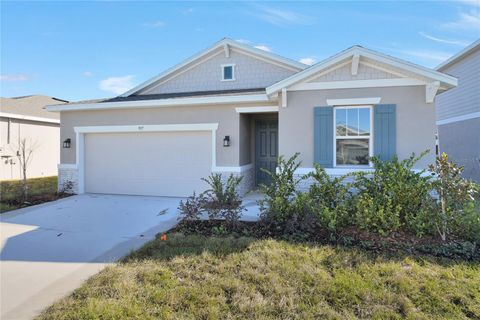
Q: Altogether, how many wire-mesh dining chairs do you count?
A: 0